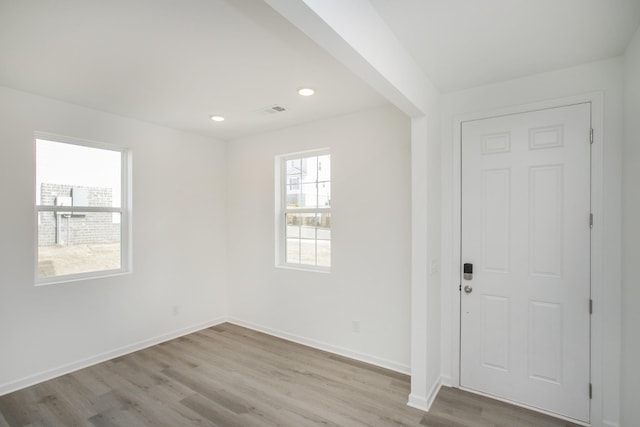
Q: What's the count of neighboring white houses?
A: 1